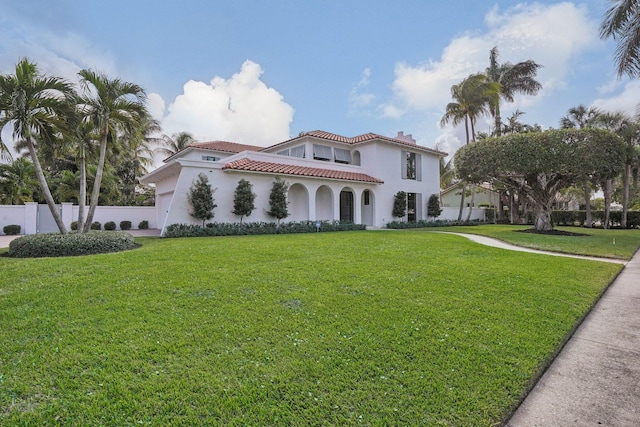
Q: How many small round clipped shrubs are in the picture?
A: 6